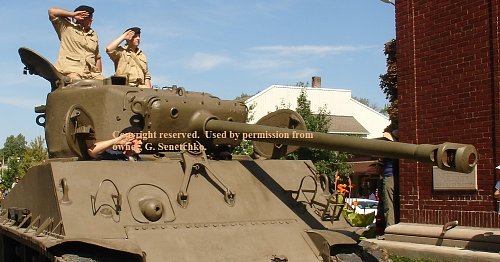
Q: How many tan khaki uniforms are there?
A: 2